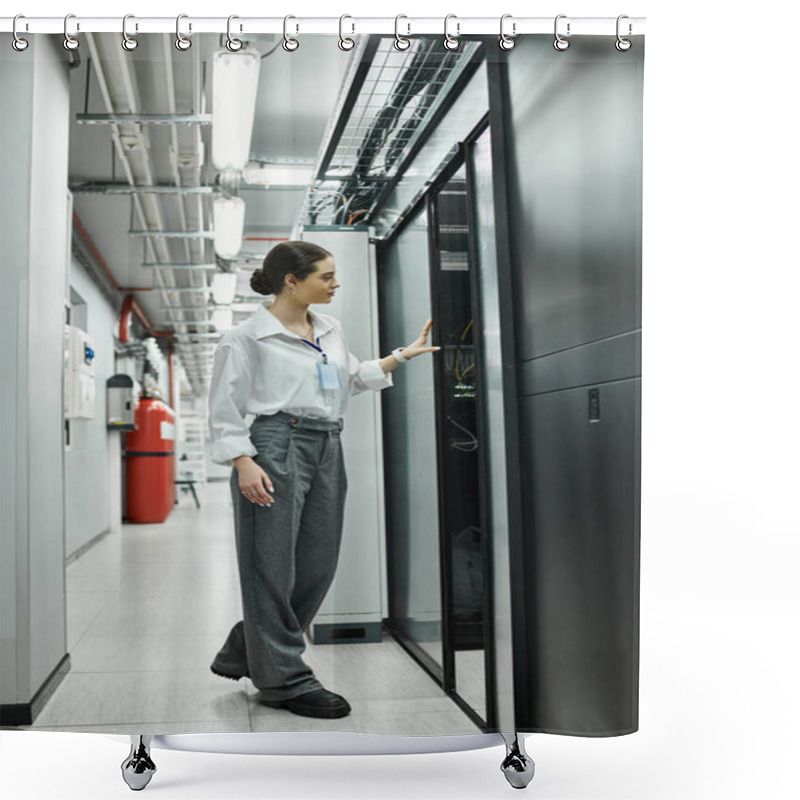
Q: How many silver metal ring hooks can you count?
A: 12